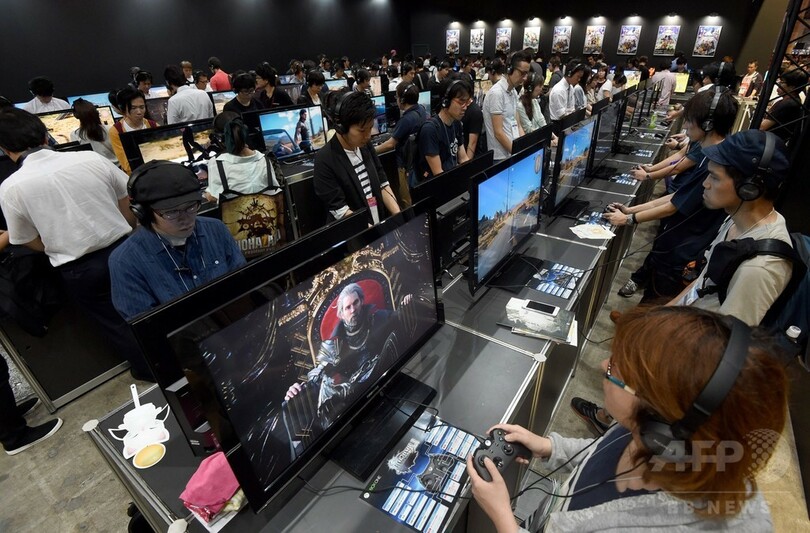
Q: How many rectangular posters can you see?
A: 9